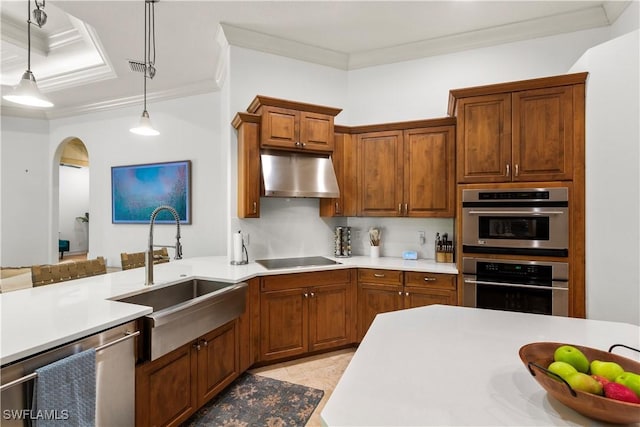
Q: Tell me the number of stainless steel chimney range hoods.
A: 1